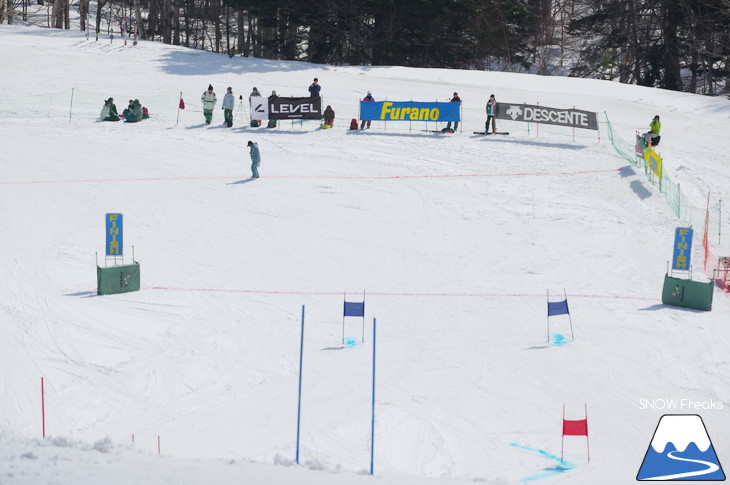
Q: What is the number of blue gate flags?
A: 2